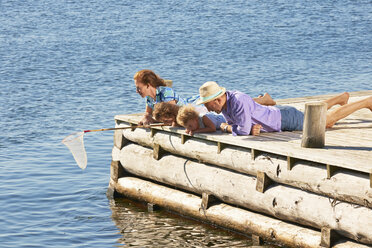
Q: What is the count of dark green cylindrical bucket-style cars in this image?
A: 0